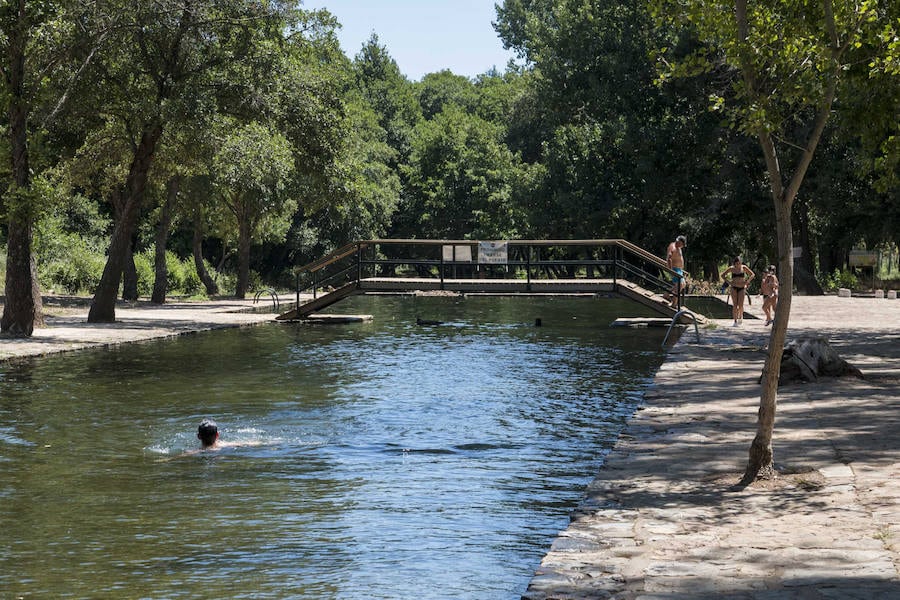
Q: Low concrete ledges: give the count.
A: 2